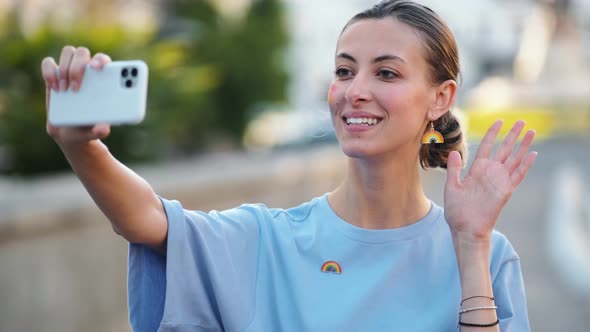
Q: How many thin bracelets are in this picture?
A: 3